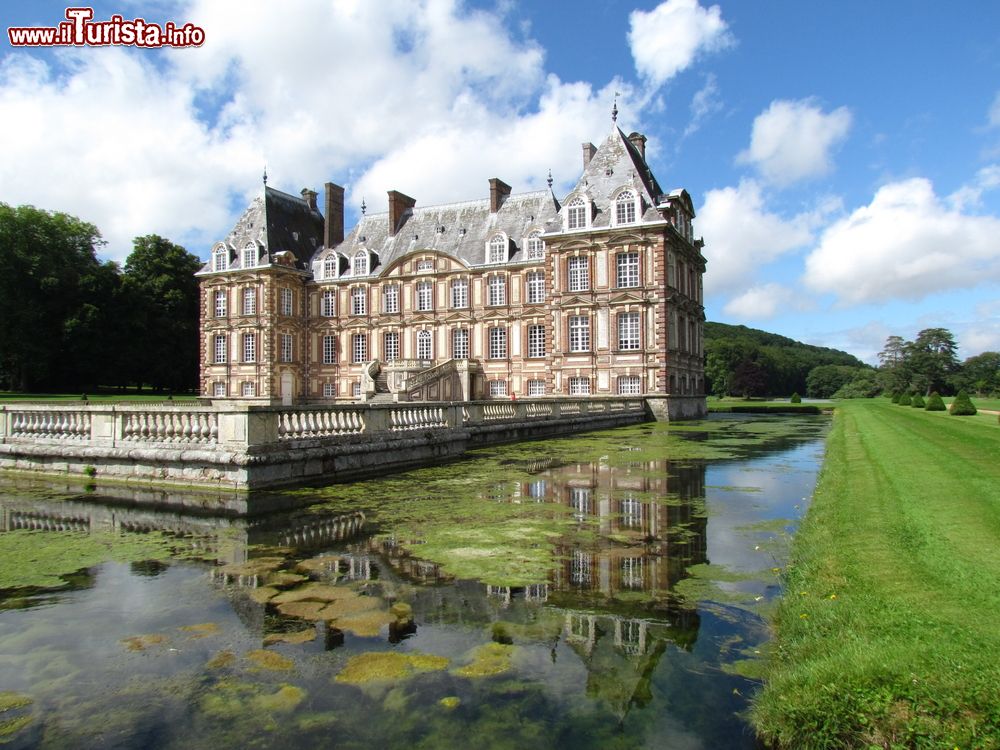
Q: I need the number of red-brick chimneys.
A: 6